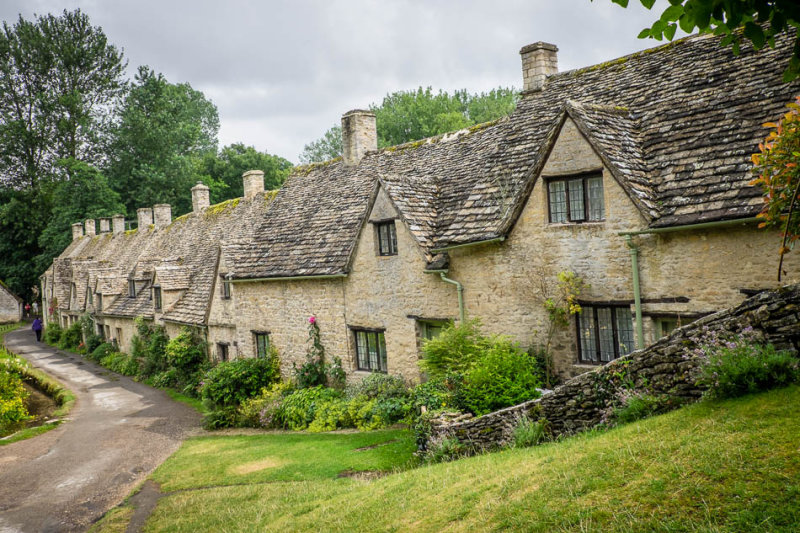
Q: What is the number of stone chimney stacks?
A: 10